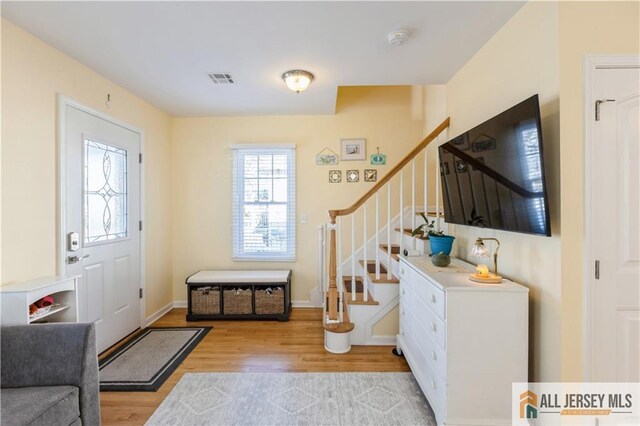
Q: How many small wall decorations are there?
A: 6